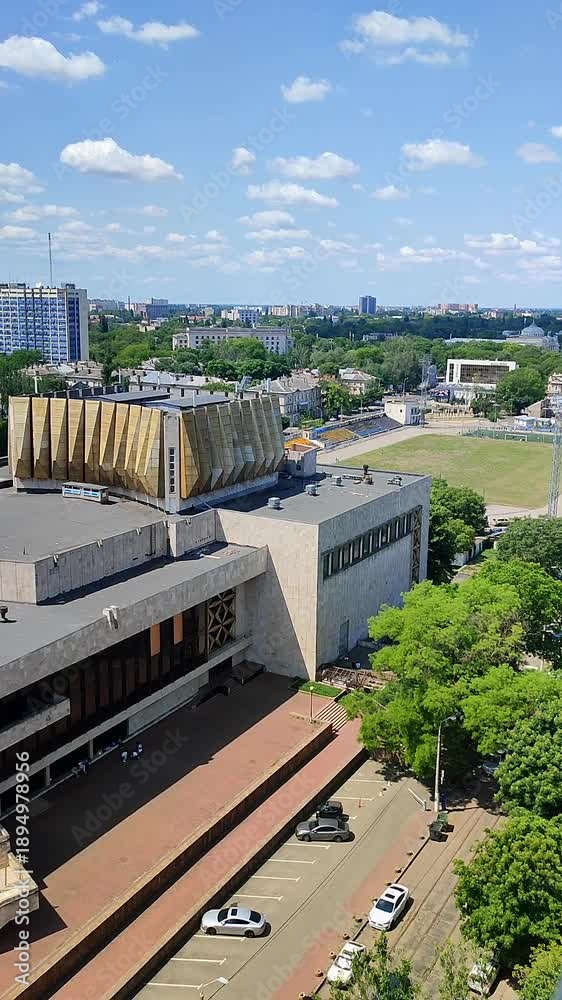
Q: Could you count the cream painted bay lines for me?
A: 10